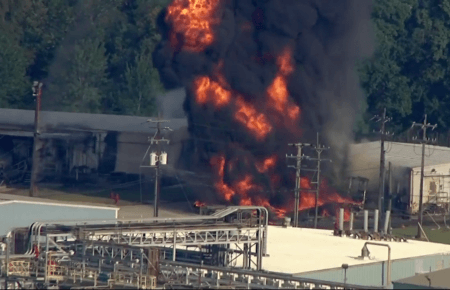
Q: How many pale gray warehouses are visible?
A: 2